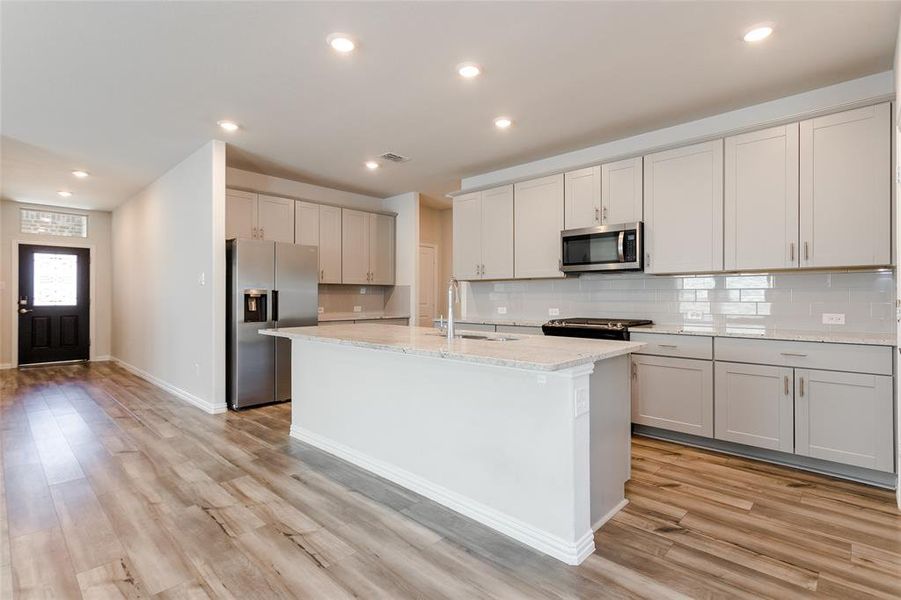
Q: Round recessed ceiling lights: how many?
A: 8